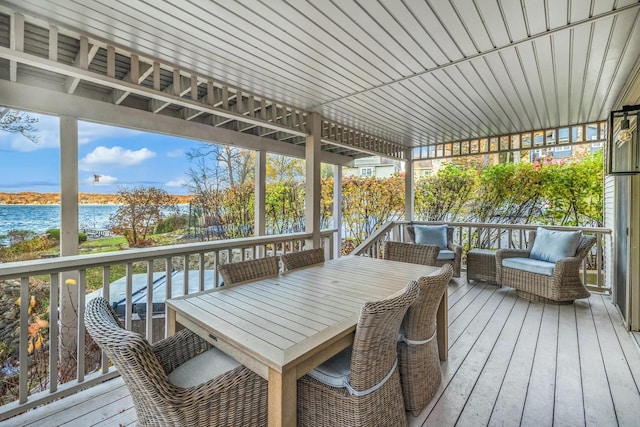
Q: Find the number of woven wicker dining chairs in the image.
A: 6